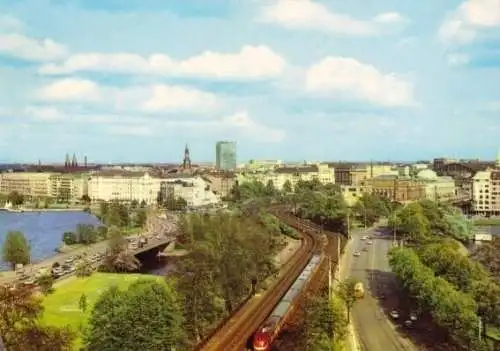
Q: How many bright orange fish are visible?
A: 0